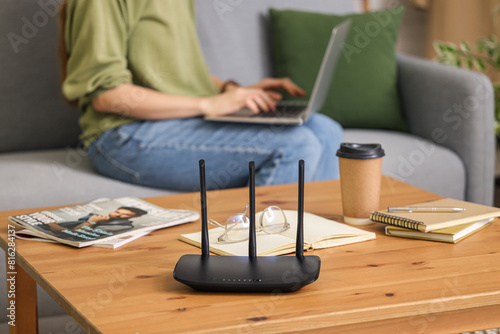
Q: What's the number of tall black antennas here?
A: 3